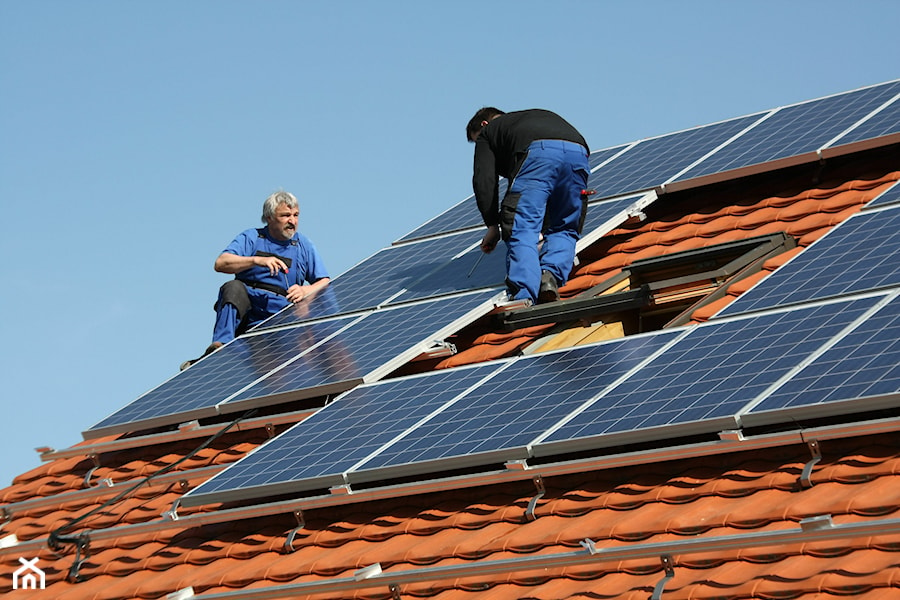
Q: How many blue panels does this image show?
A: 14